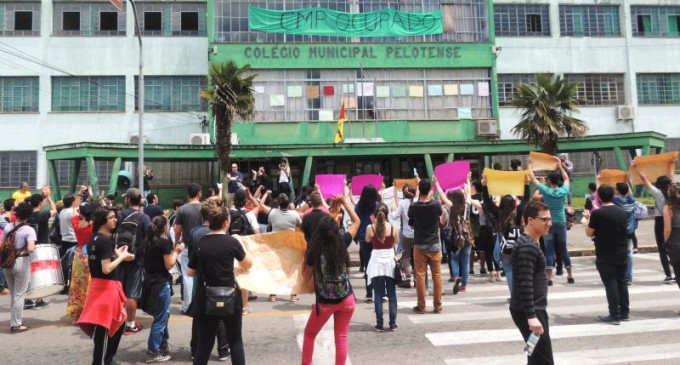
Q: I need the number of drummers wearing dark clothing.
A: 1